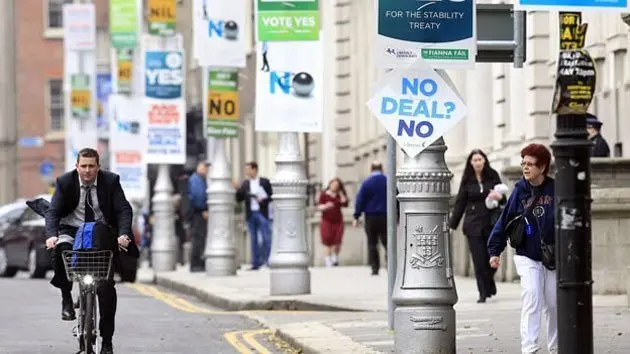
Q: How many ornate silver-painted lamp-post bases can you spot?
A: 4